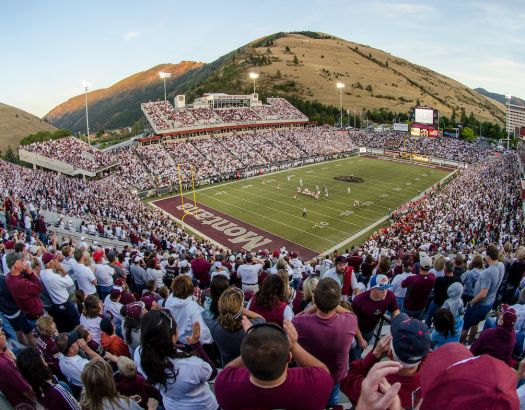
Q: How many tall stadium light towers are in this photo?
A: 5